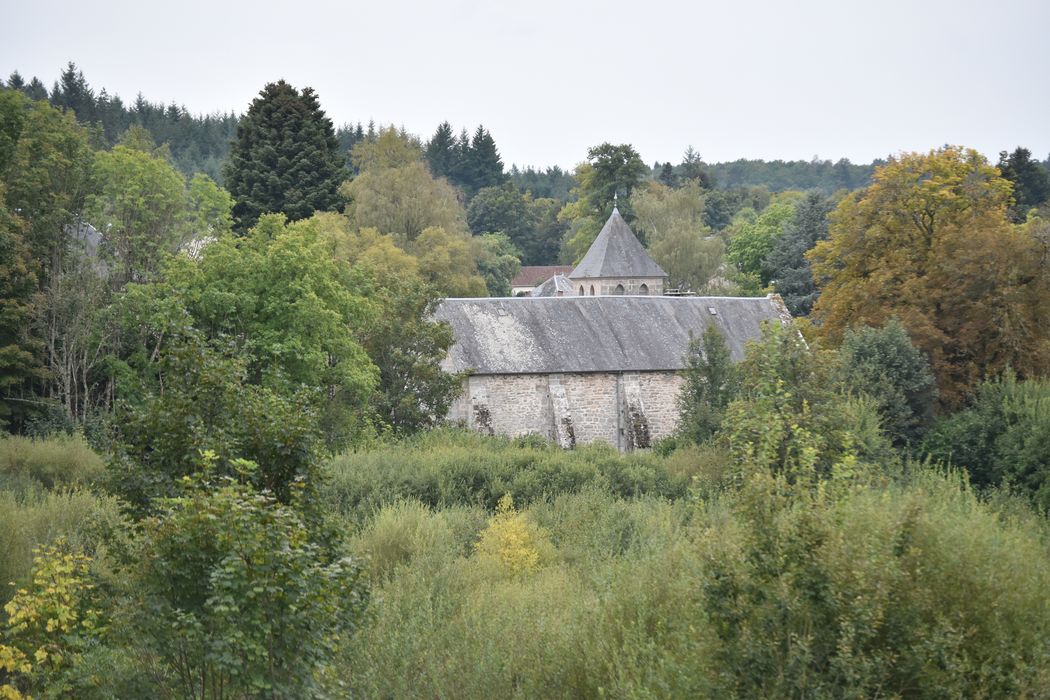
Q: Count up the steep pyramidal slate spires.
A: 1